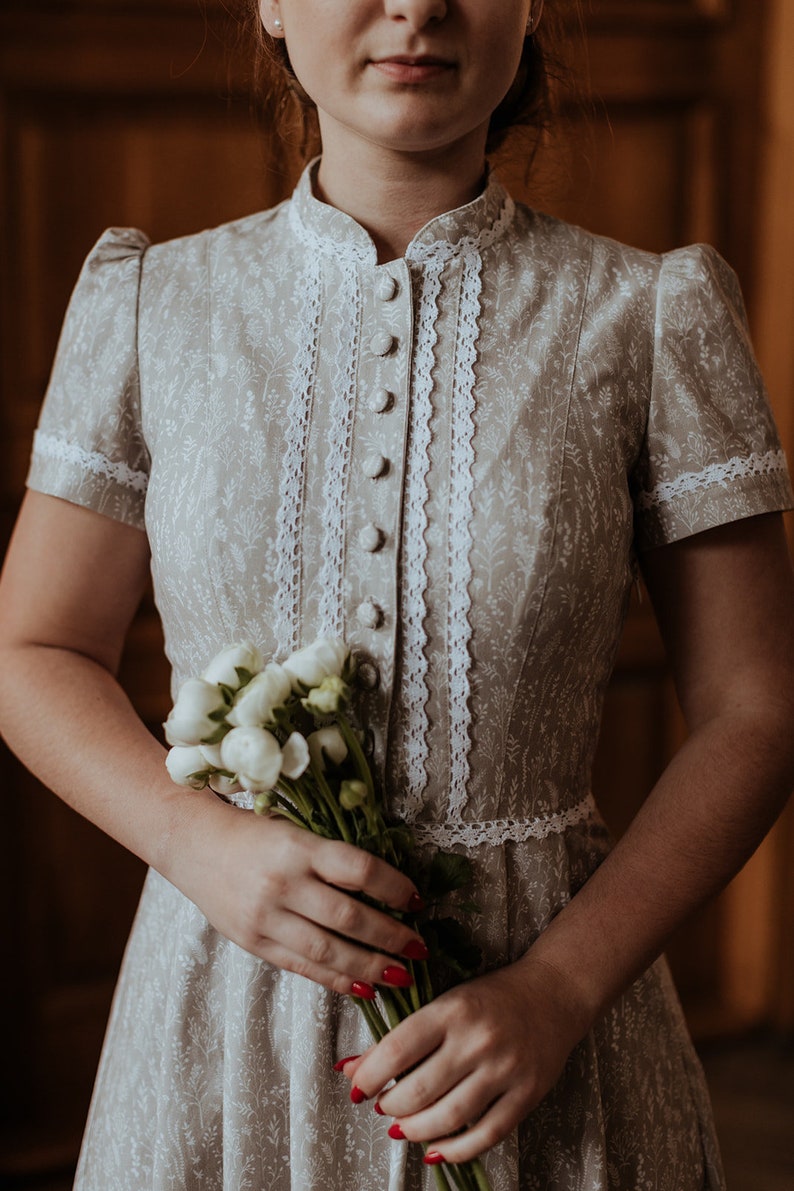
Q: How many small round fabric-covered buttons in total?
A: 7